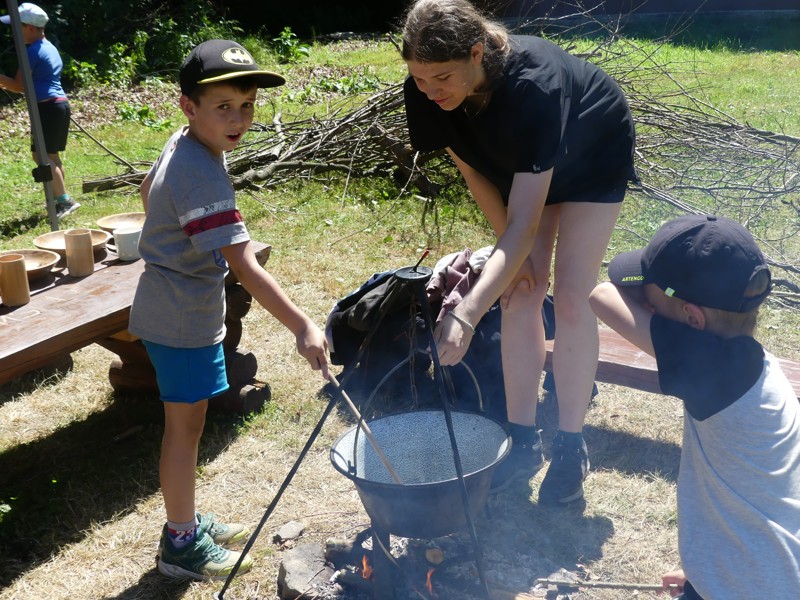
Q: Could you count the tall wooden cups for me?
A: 2